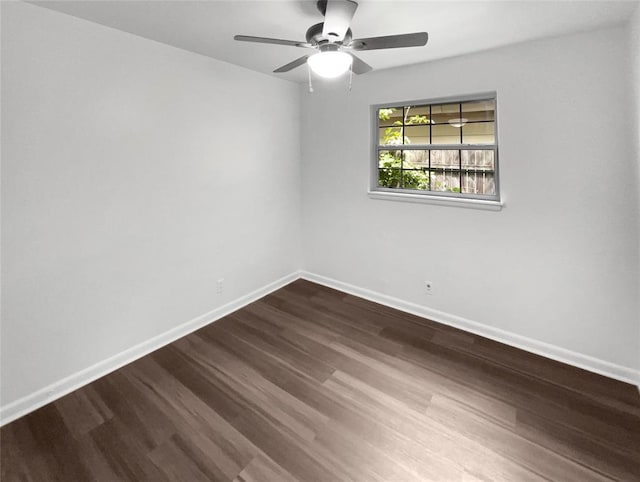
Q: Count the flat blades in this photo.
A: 5